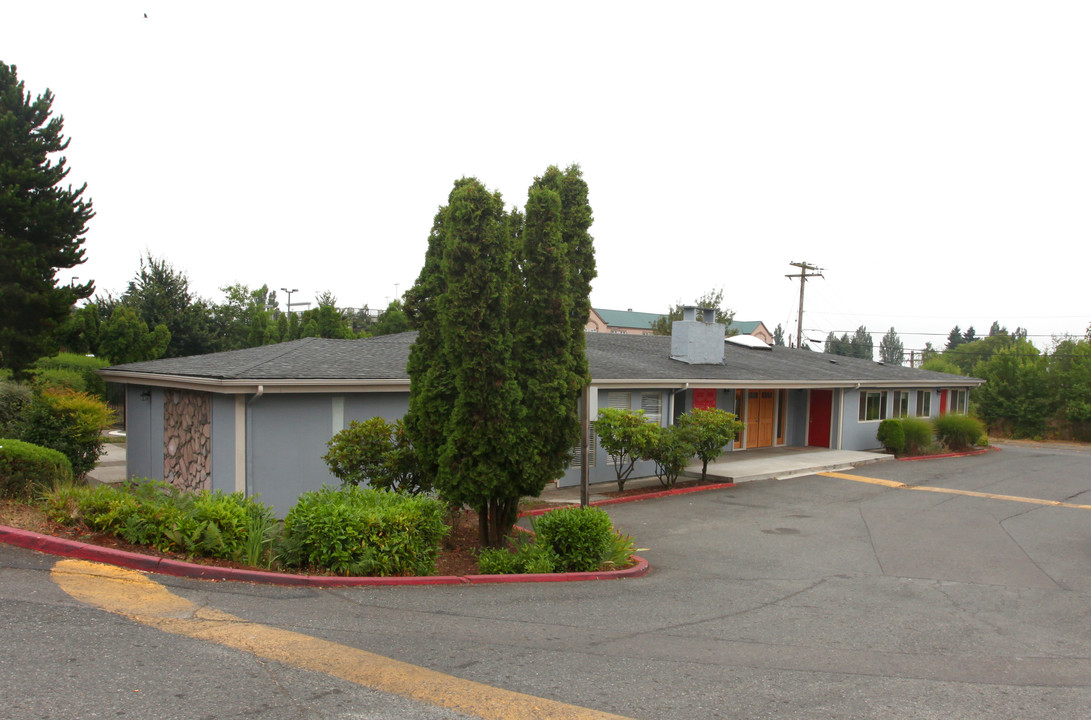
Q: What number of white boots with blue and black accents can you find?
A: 0